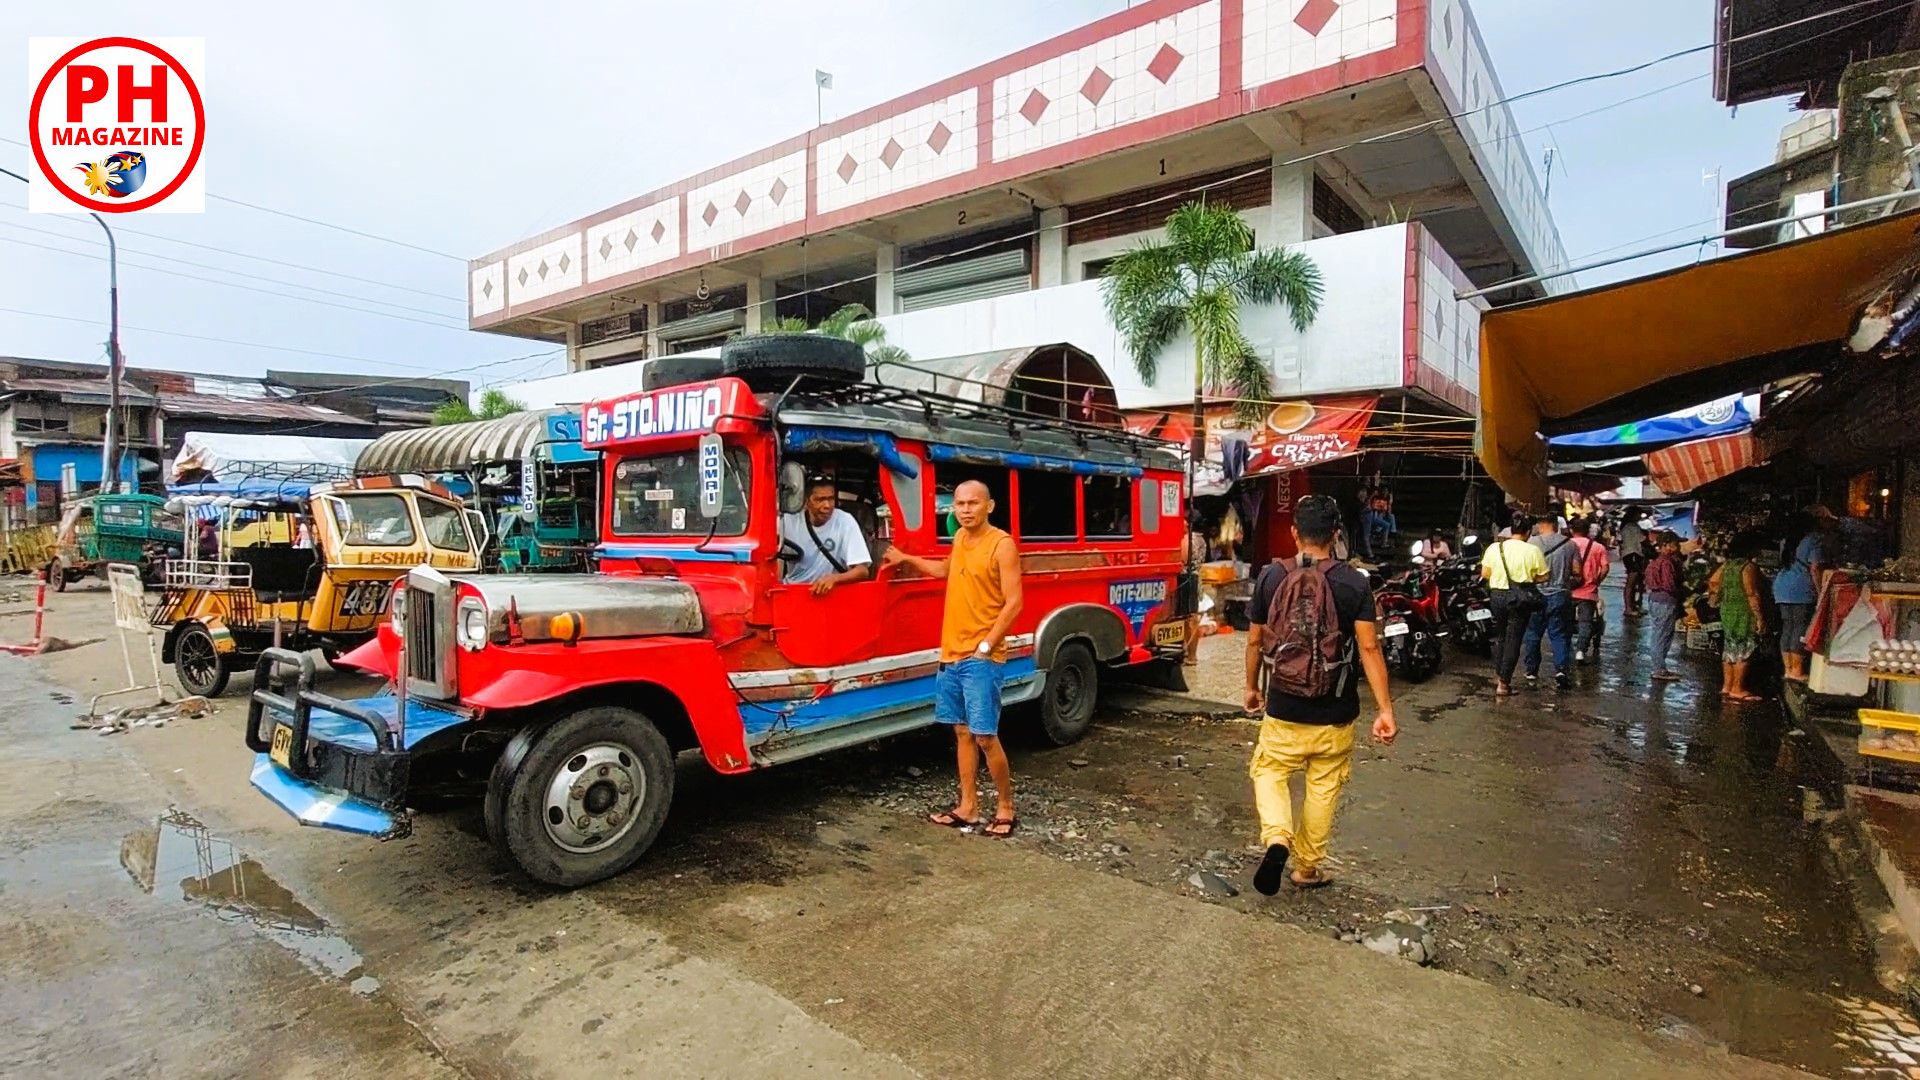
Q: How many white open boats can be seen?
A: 0